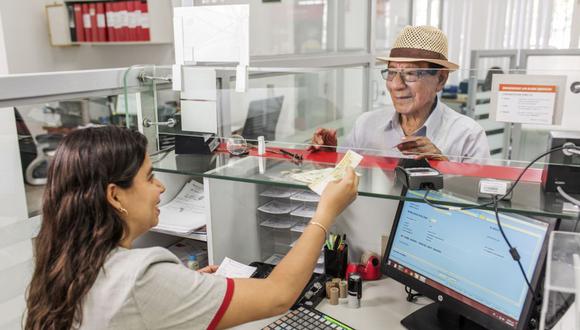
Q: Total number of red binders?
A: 10